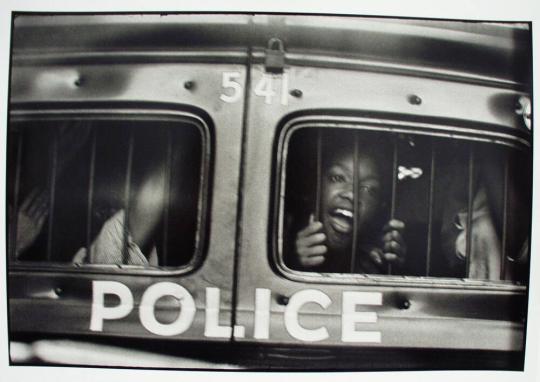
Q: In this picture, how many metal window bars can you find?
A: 11